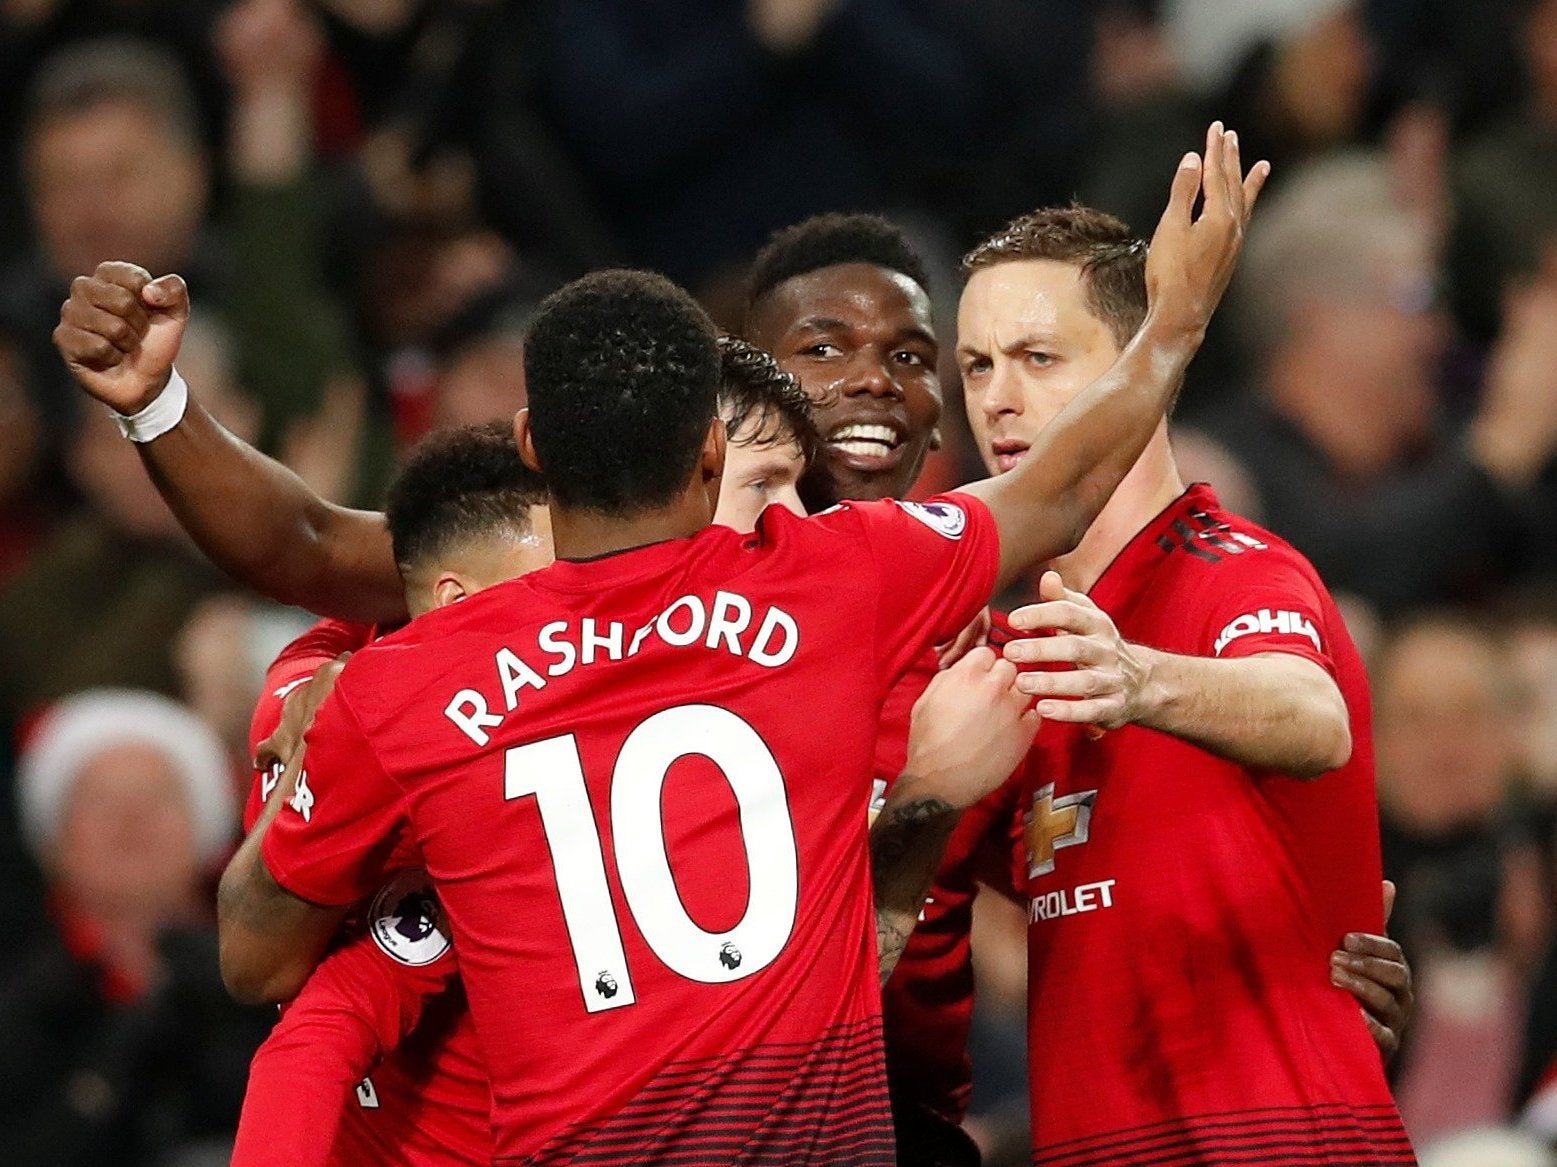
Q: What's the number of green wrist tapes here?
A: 0